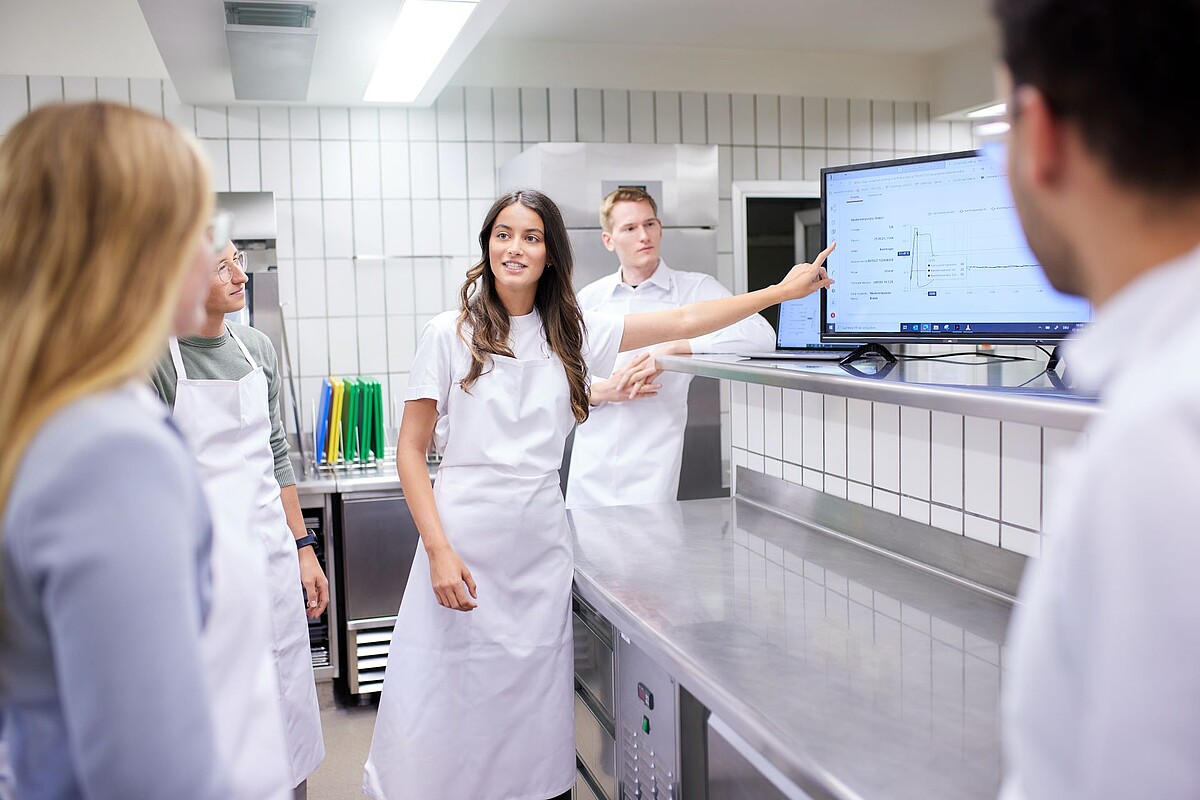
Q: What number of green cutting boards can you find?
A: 6